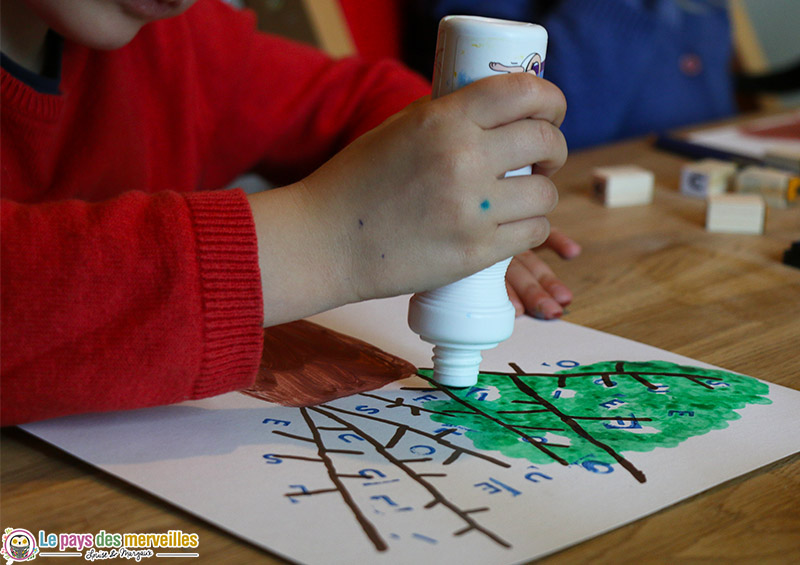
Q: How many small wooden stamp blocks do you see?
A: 4